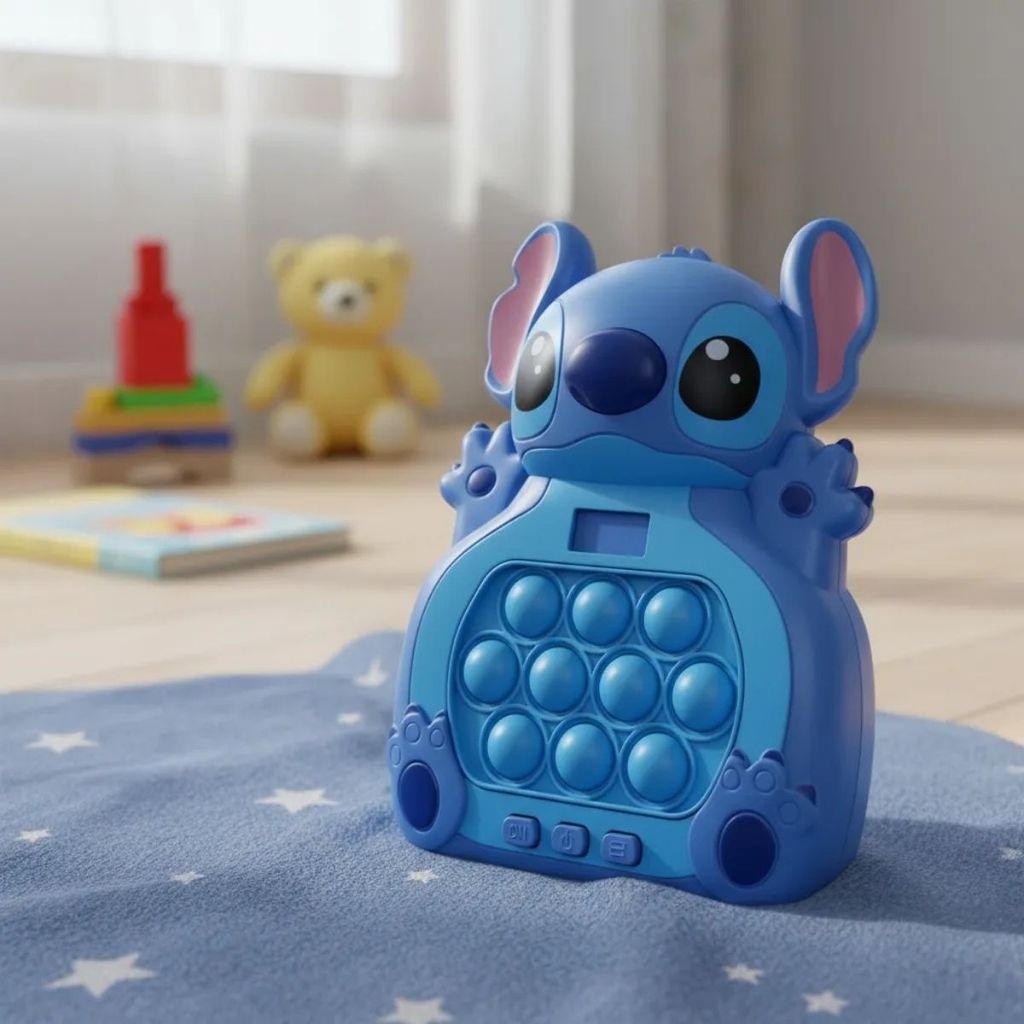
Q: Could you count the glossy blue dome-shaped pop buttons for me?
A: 10